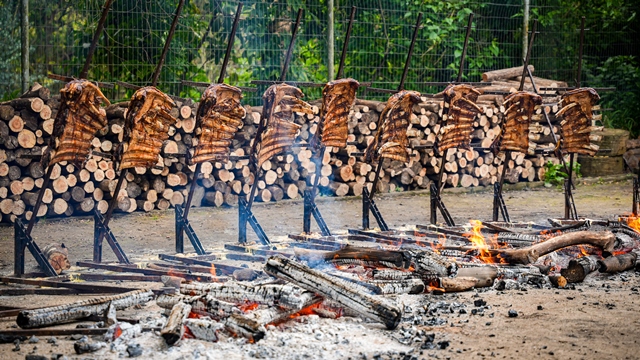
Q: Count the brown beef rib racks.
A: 9